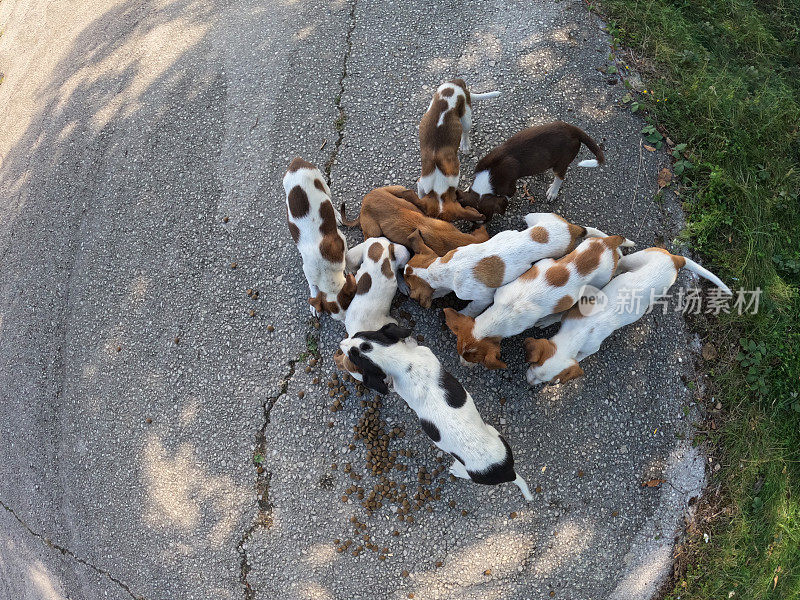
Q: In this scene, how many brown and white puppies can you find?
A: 7